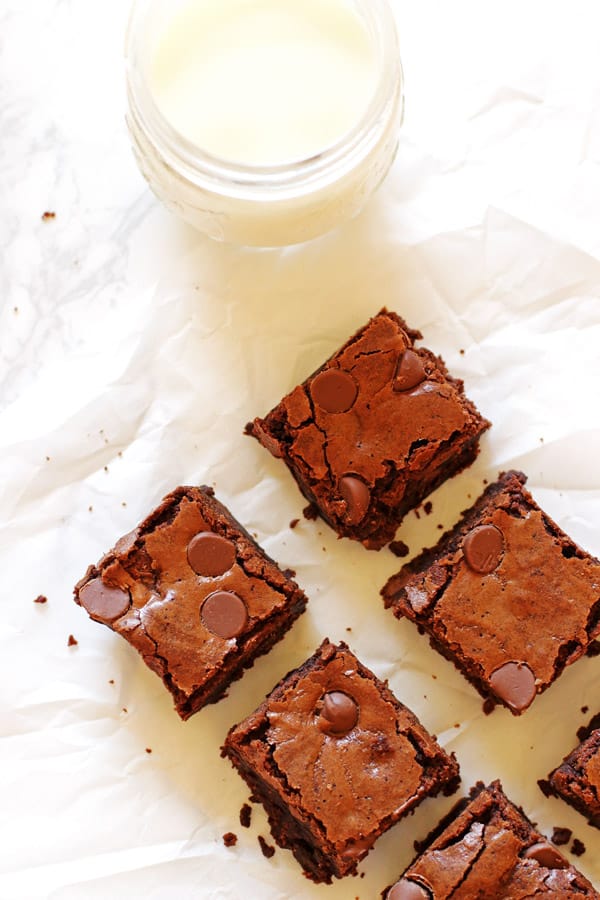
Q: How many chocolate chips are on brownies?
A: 11